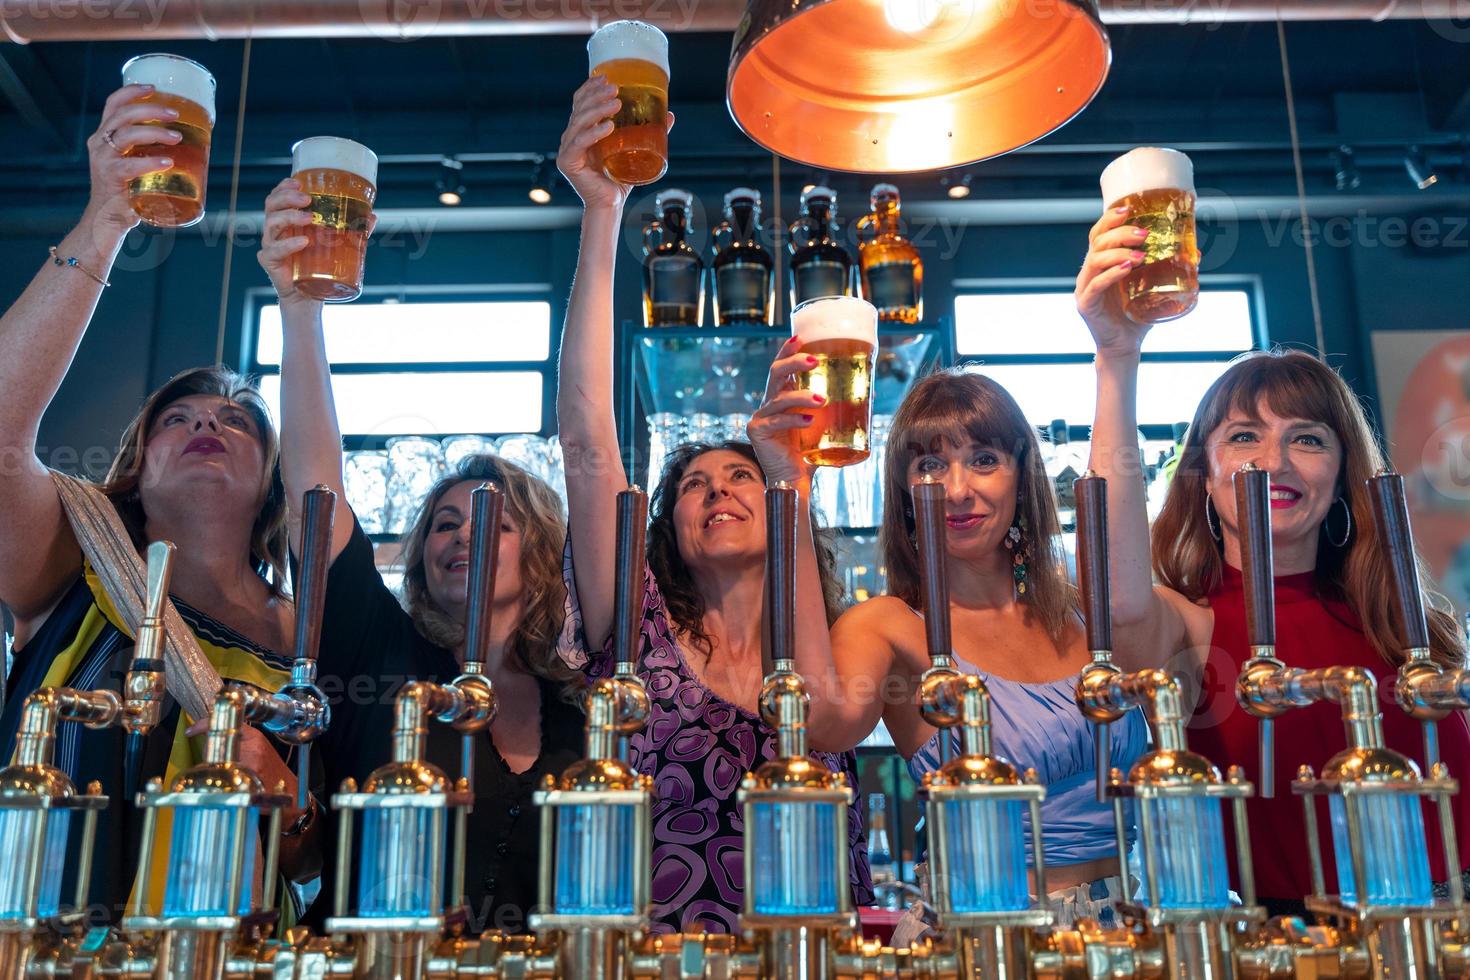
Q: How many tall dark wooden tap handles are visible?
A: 8